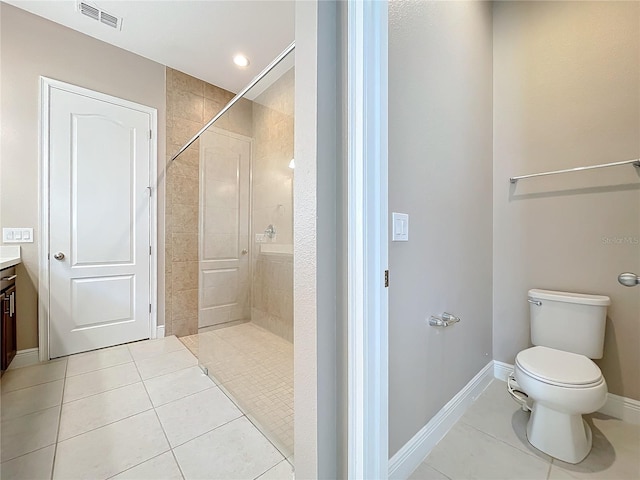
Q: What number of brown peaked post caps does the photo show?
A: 0